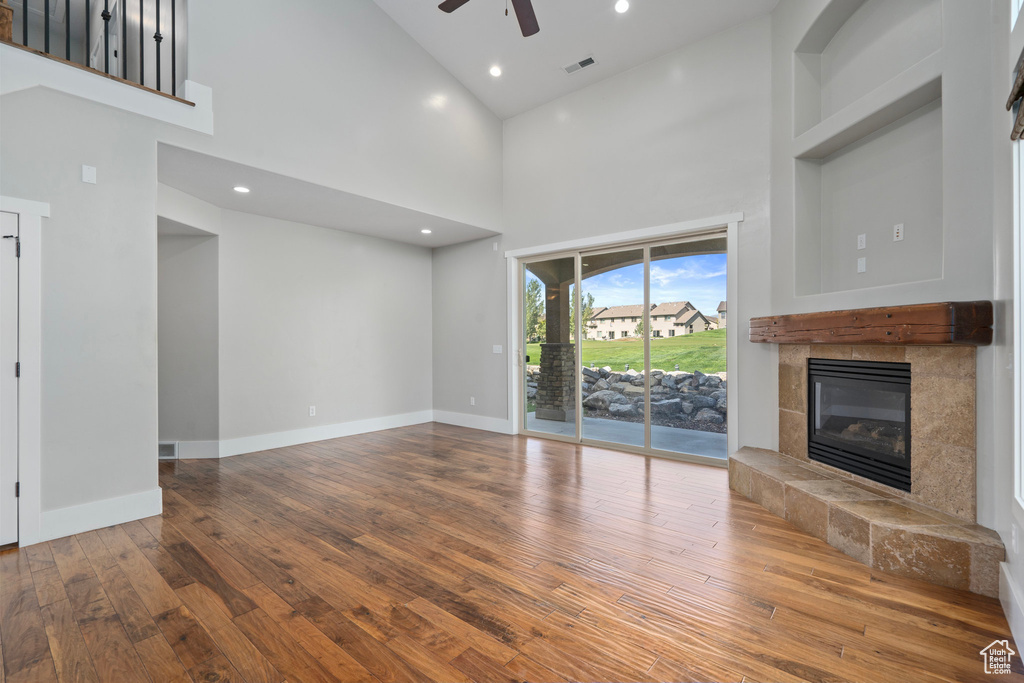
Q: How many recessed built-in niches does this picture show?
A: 2